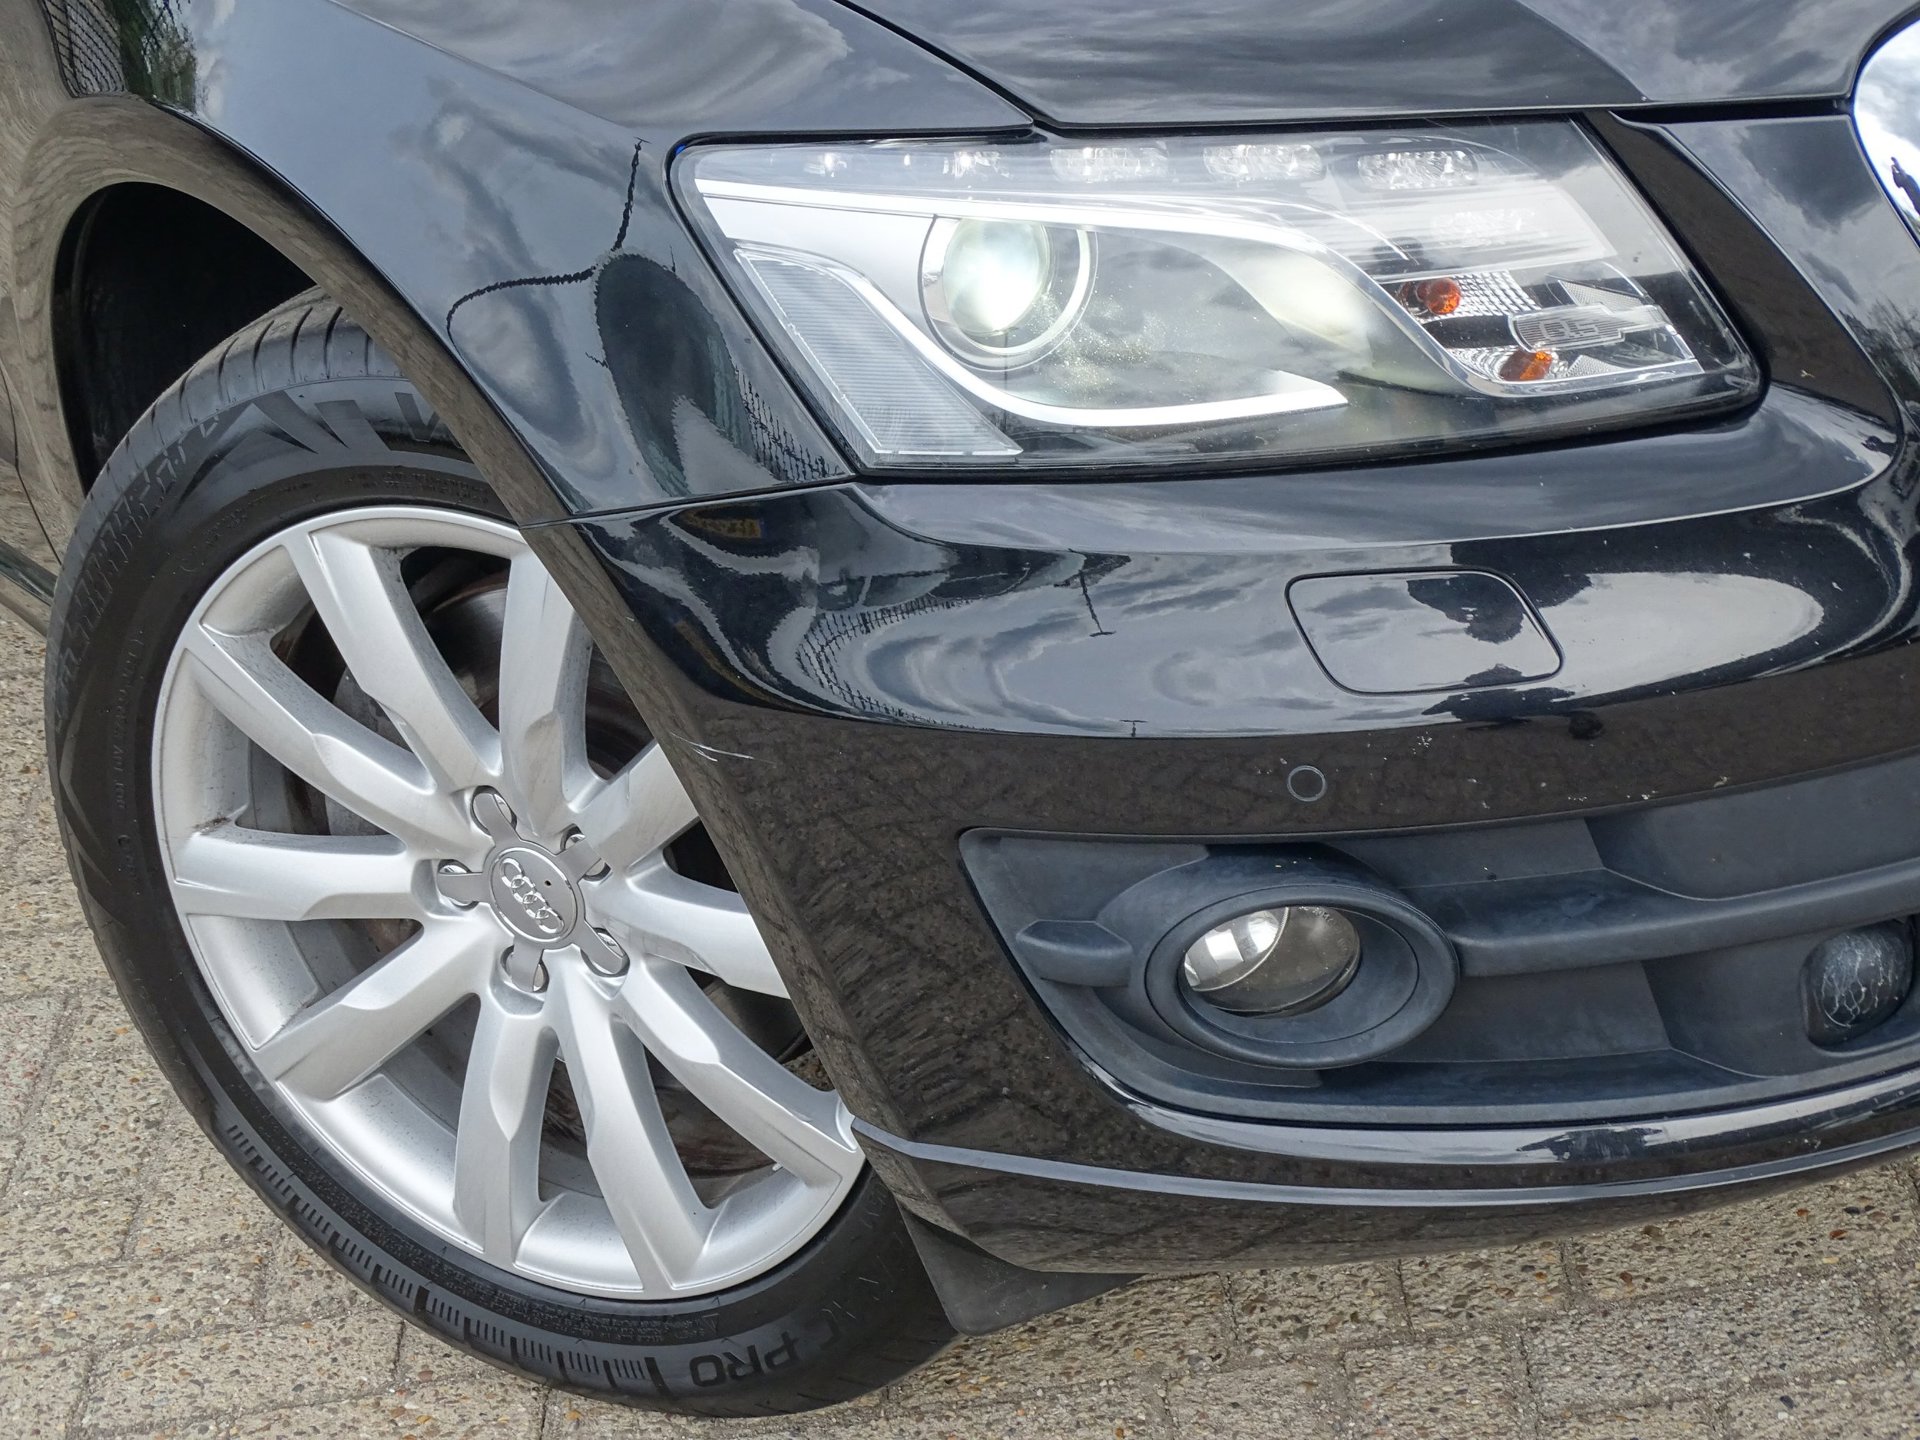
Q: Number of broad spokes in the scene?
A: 10